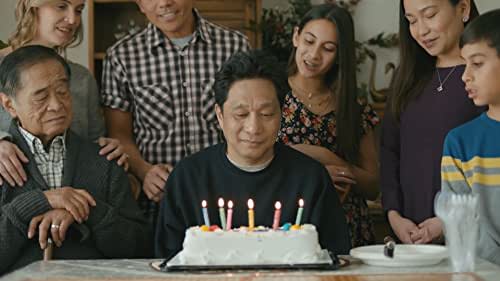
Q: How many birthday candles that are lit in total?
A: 6